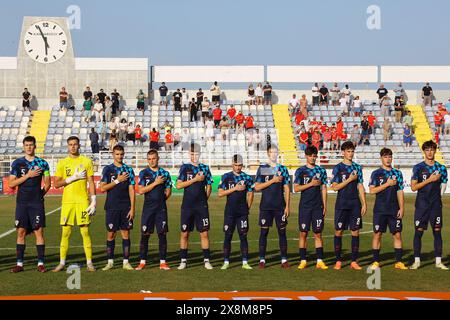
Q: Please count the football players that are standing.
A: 11